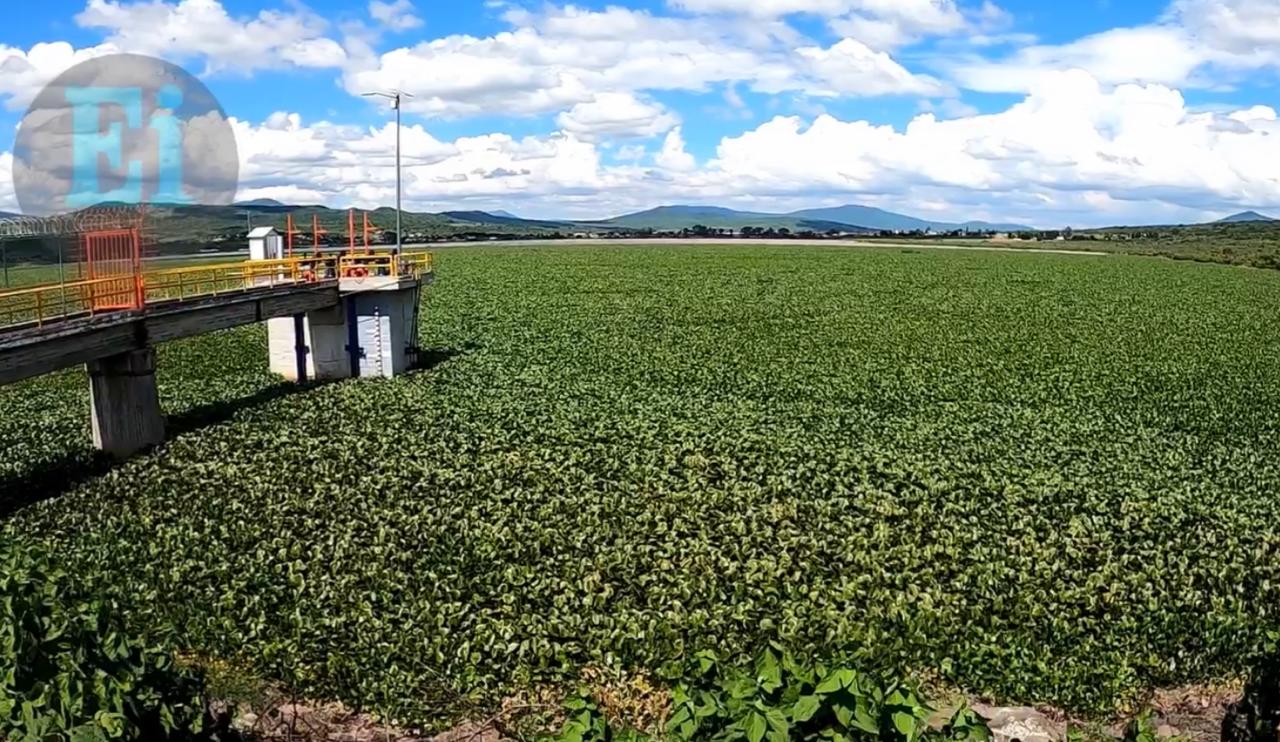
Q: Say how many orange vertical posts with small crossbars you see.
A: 4